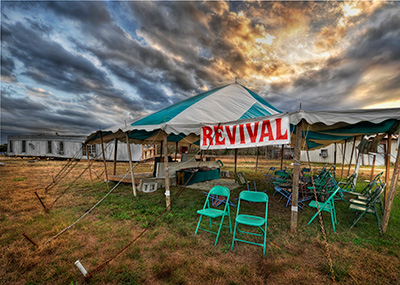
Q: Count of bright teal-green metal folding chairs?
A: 3